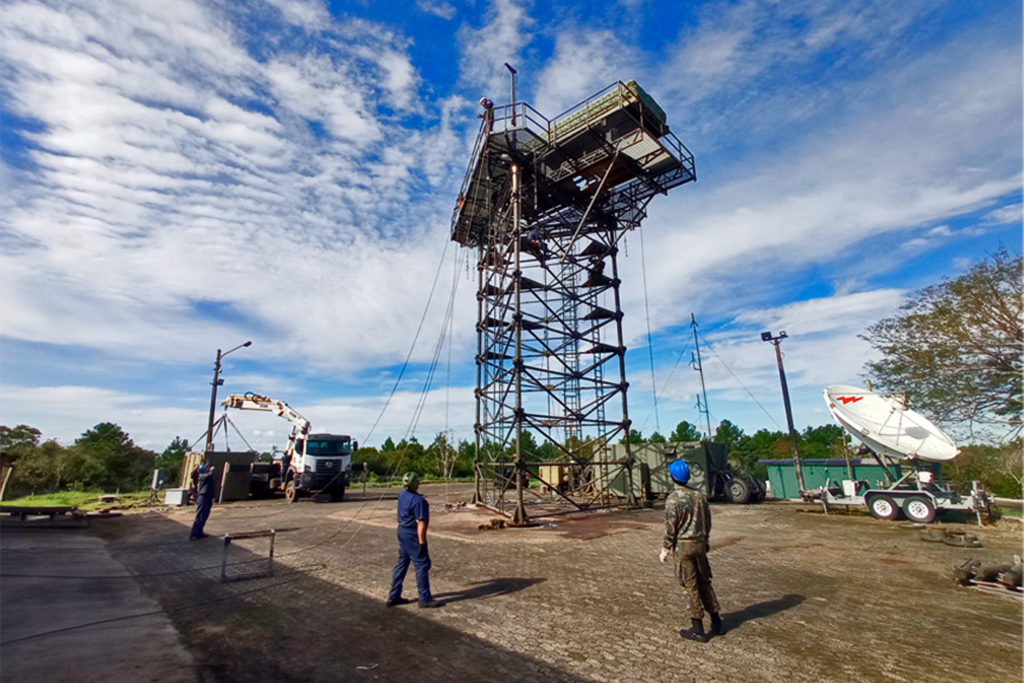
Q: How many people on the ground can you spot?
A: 3